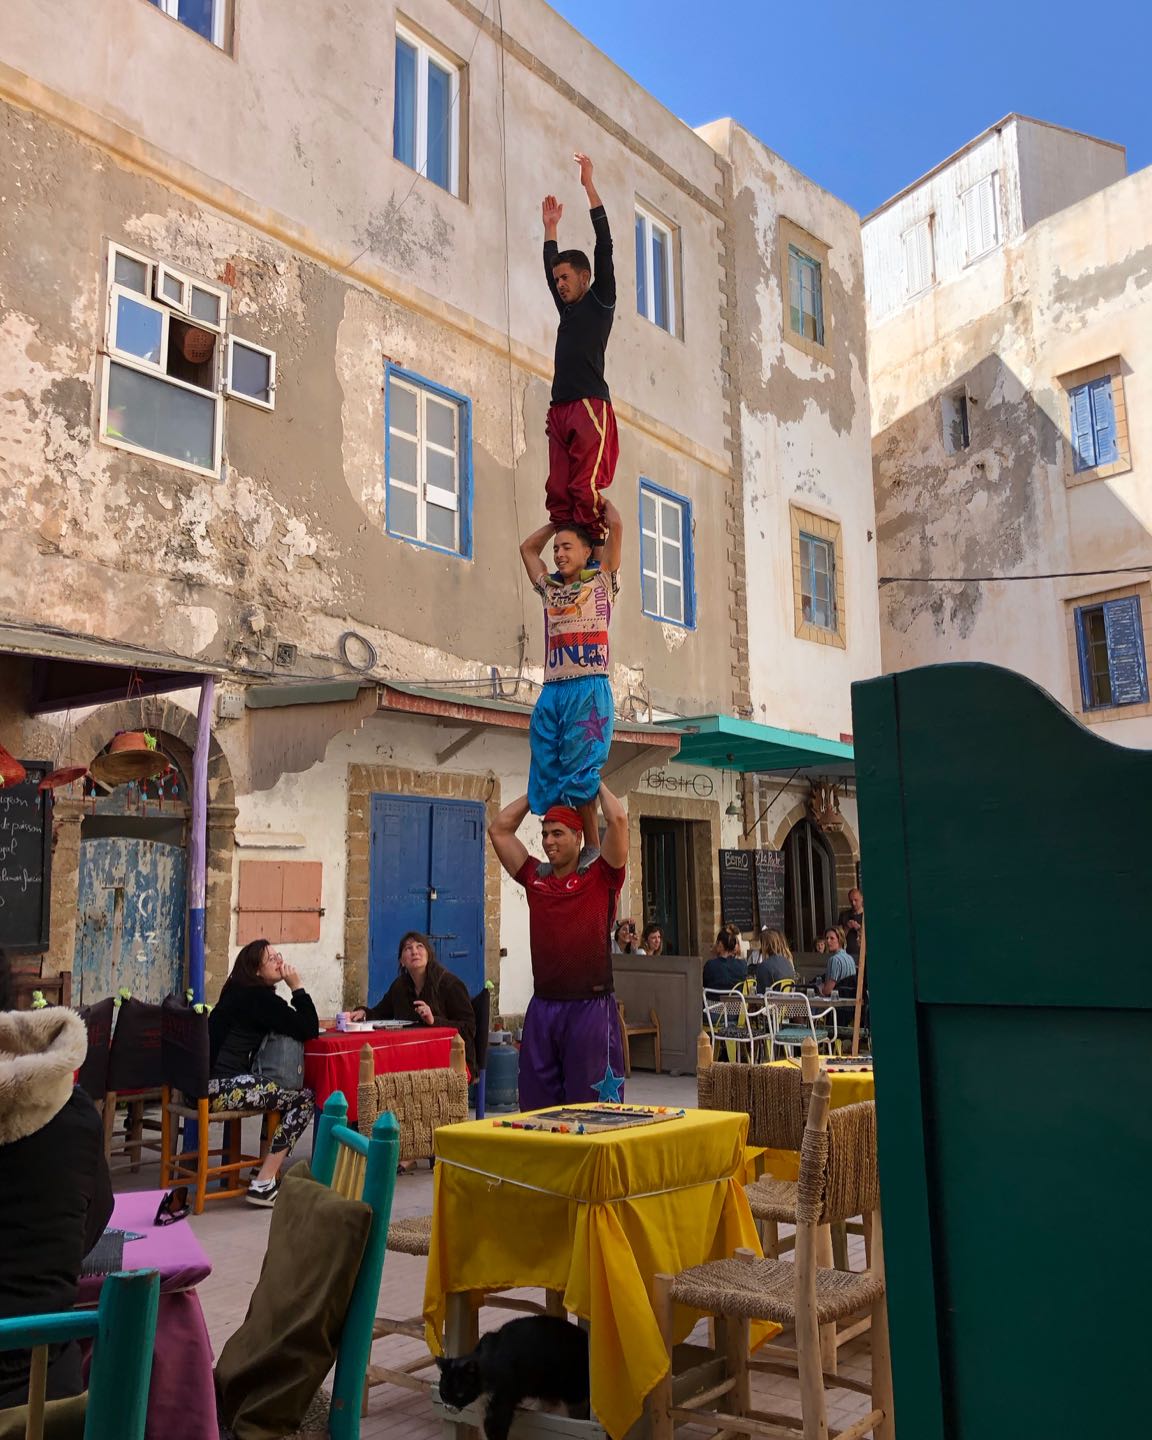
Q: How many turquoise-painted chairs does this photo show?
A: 2